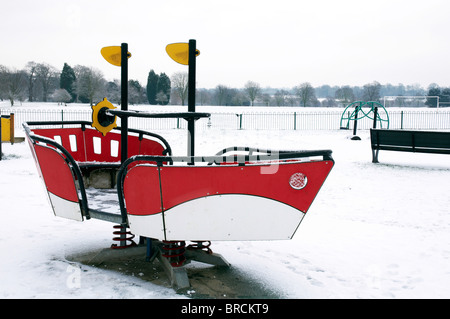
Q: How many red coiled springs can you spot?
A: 3